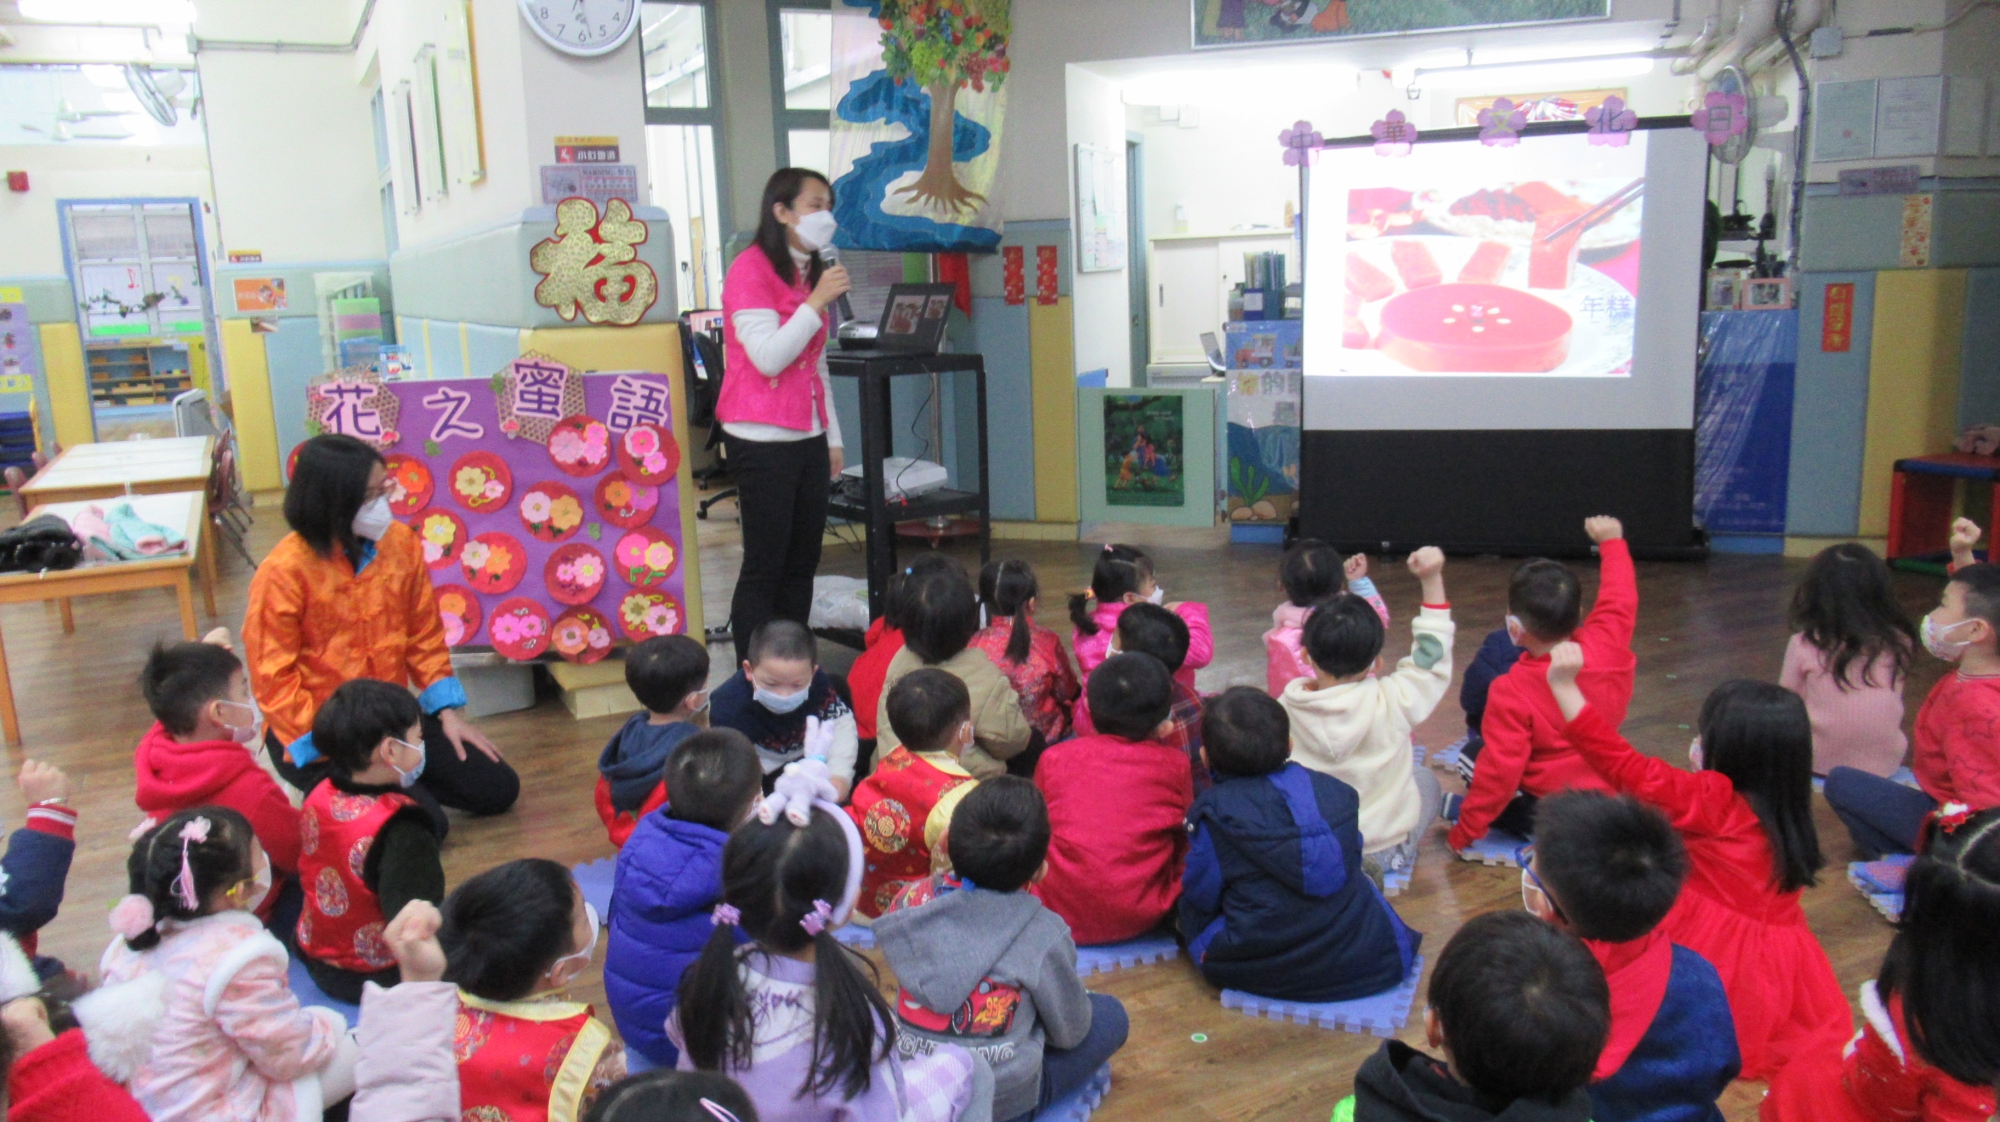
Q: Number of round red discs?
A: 15